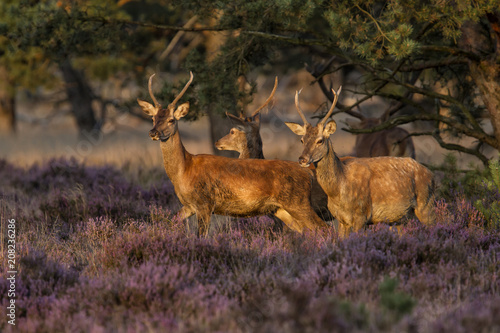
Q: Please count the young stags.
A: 3